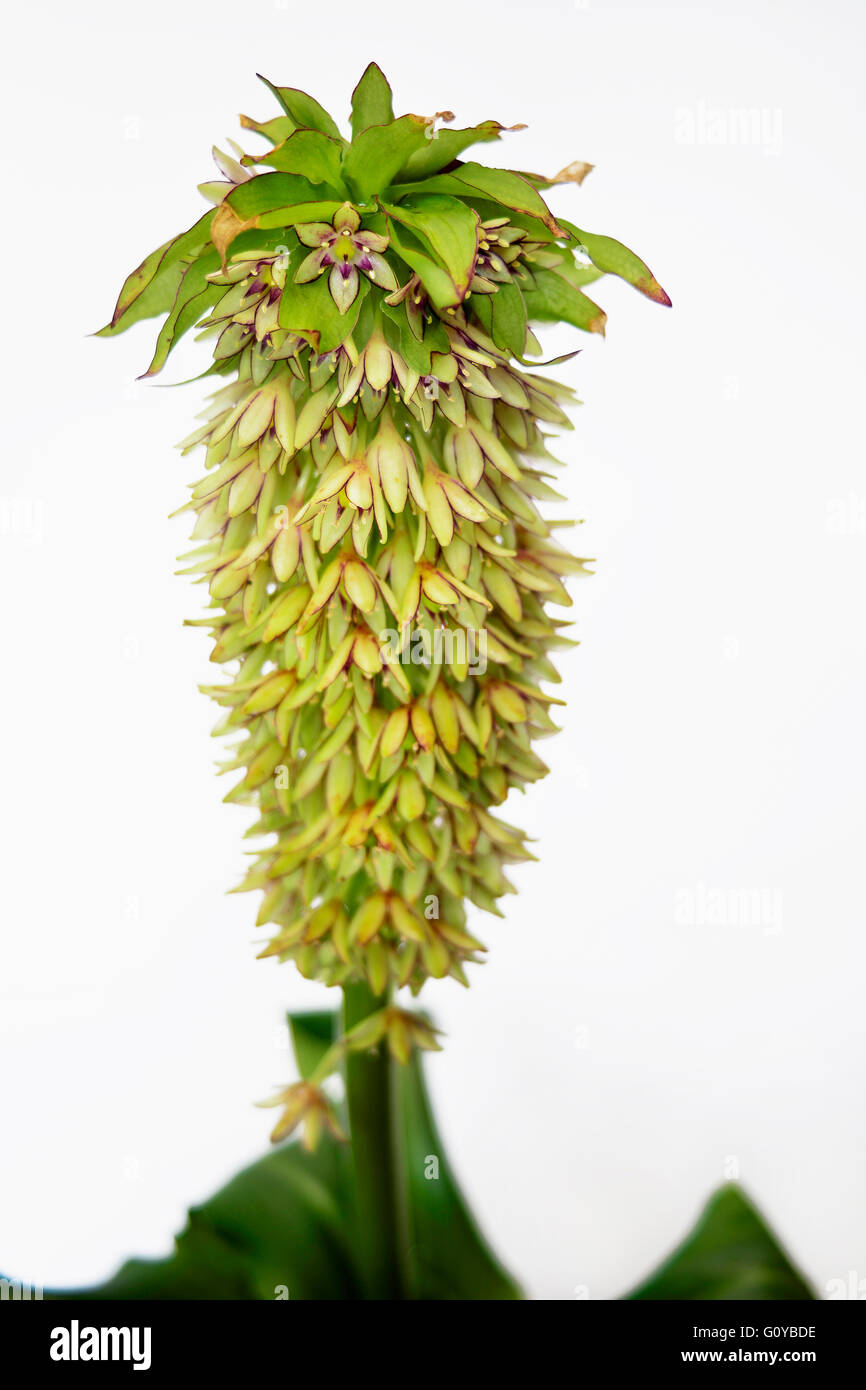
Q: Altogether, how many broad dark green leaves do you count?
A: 3